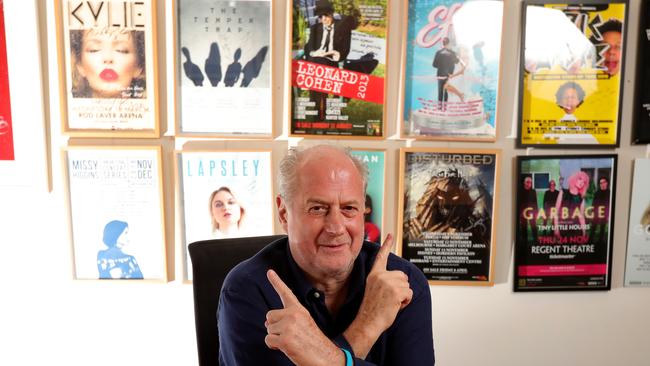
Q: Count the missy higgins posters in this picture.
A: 1